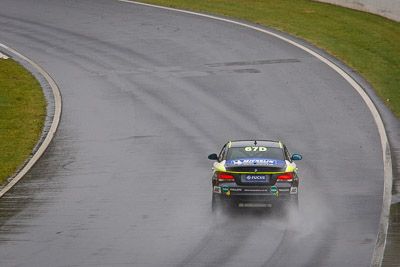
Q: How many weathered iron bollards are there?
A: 0